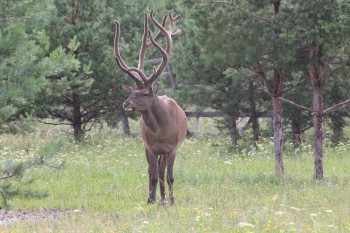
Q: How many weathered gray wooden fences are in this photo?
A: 1